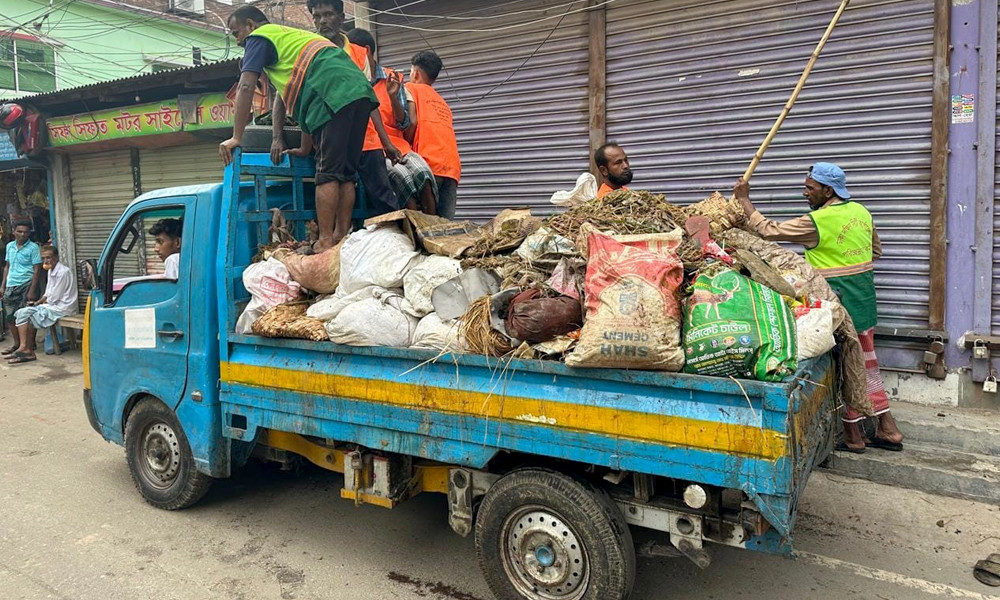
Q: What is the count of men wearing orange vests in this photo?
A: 4